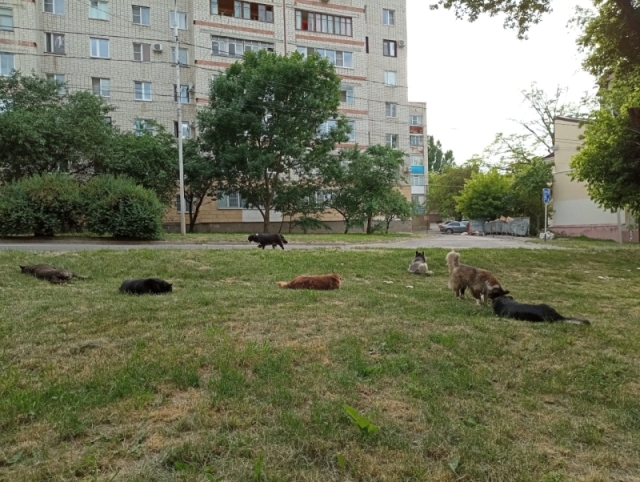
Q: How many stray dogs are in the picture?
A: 7